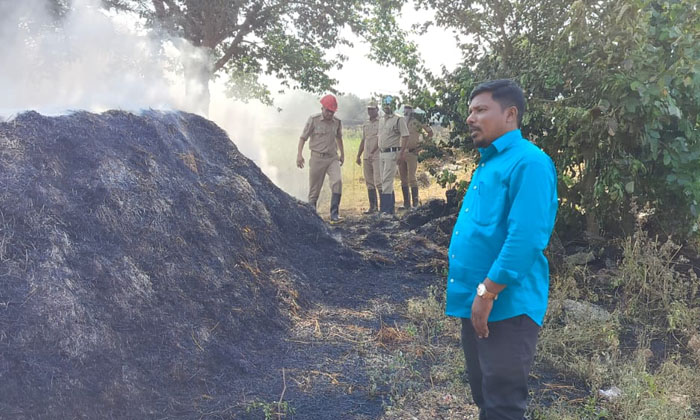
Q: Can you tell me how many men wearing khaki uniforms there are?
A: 4